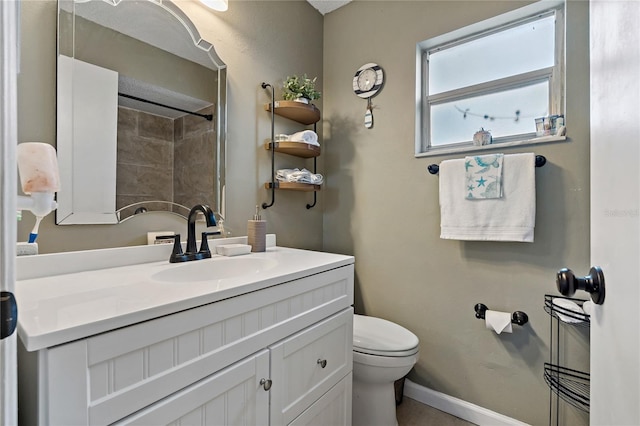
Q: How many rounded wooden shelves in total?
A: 3